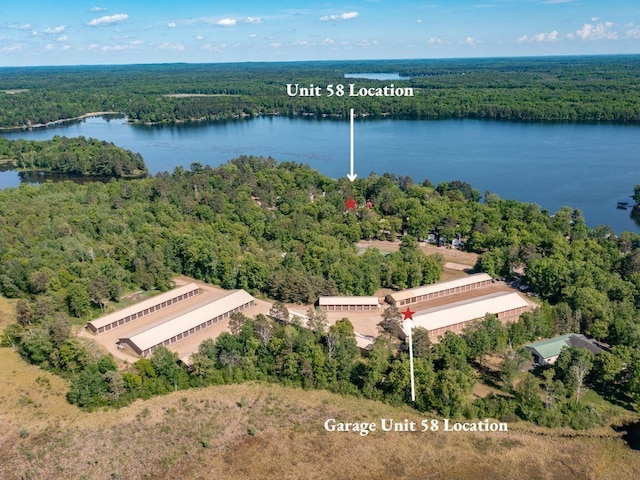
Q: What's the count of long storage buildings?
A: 5